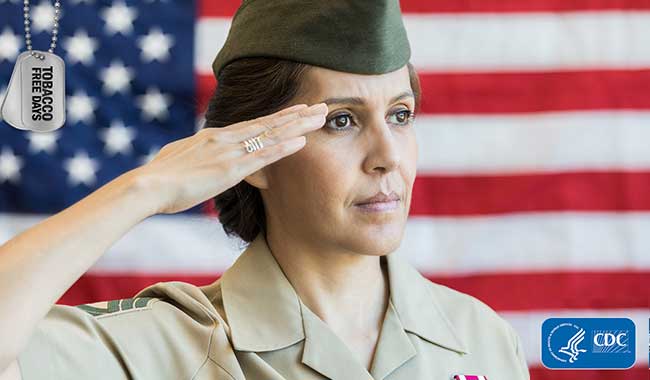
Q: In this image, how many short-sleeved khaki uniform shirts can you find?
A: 1